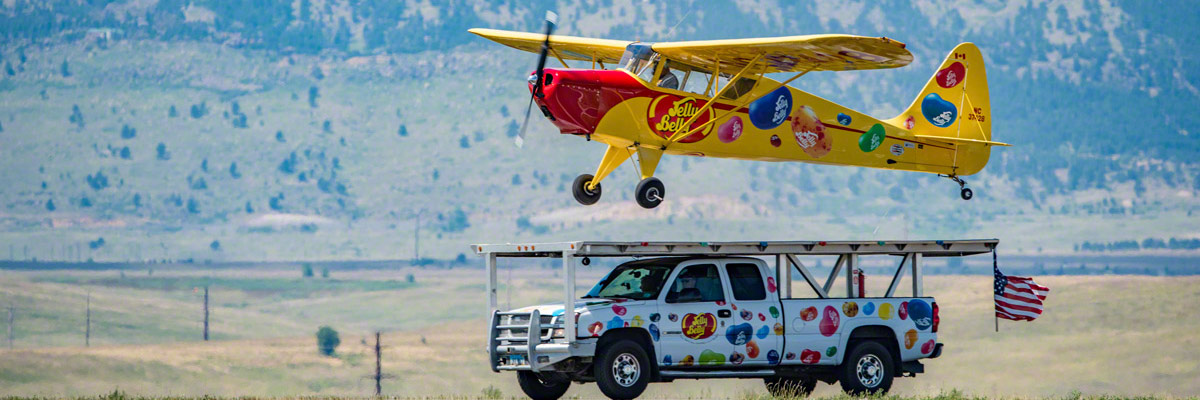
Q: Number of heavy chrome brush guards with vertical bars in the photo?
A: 1